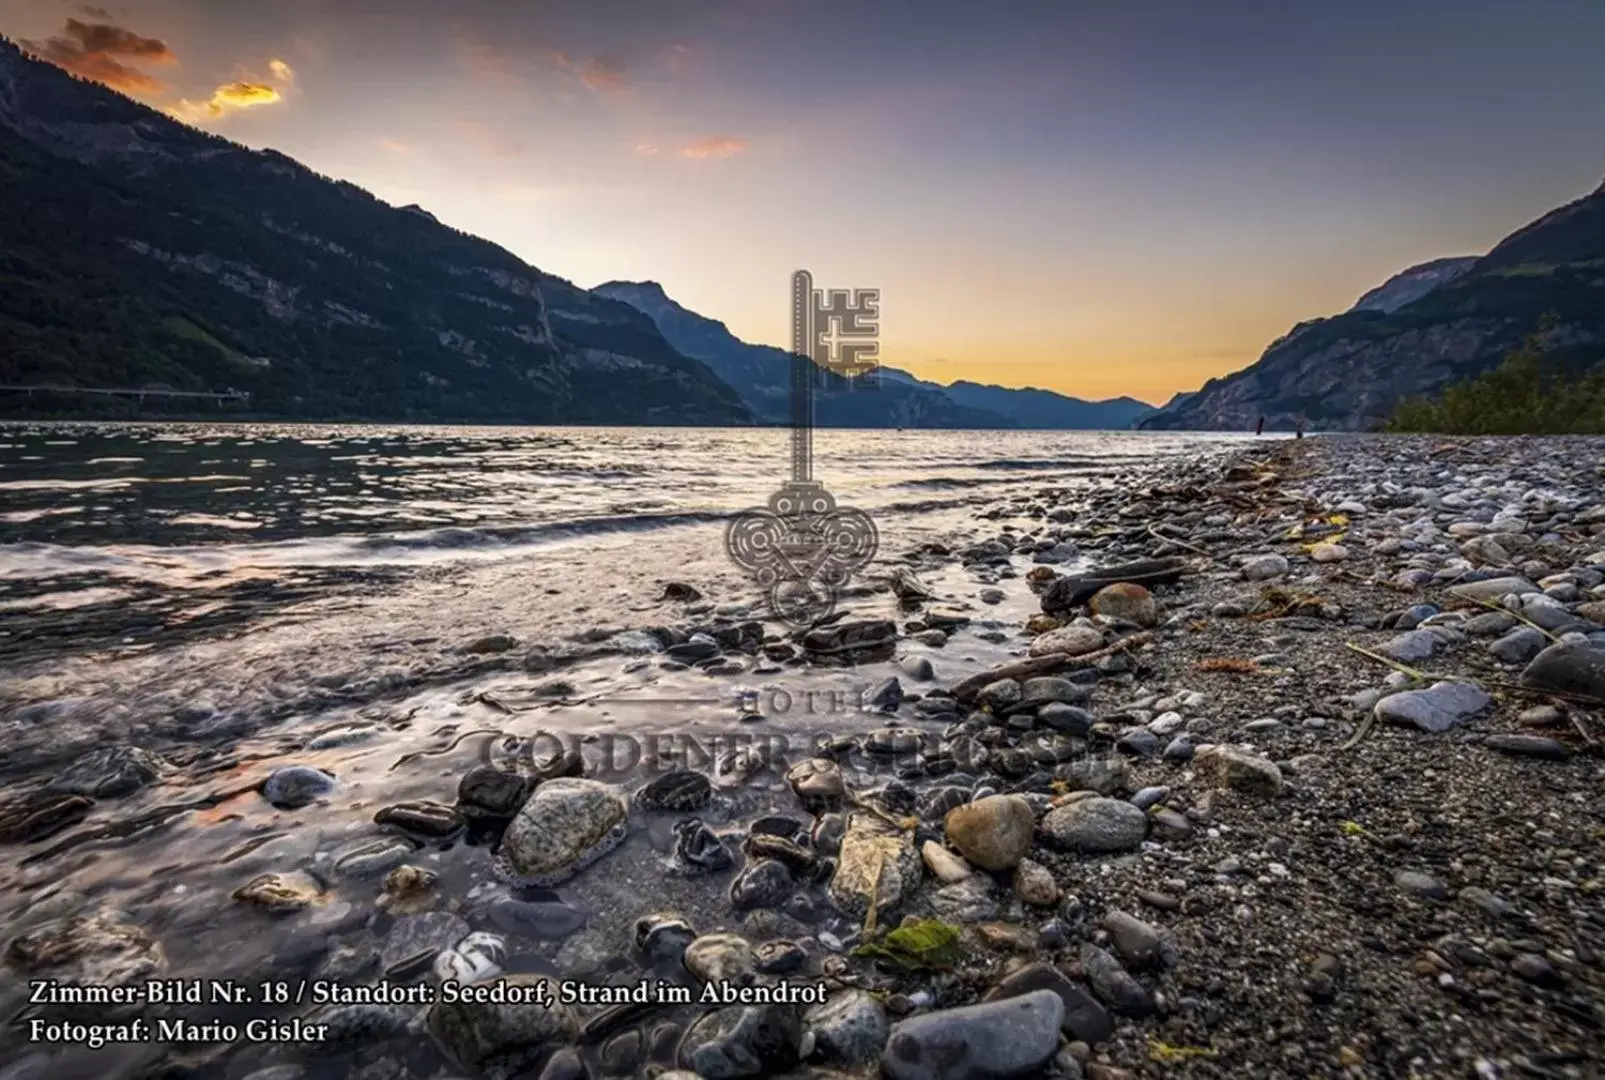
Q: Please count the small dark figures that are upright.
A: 2